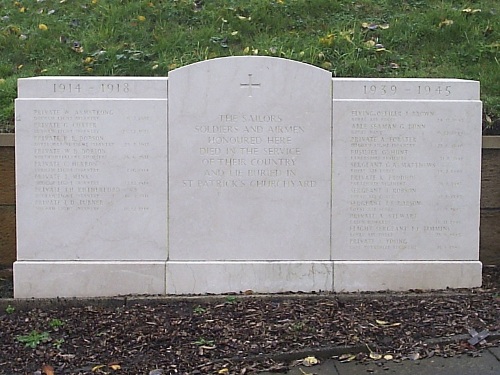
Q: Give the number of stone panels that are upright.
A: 3